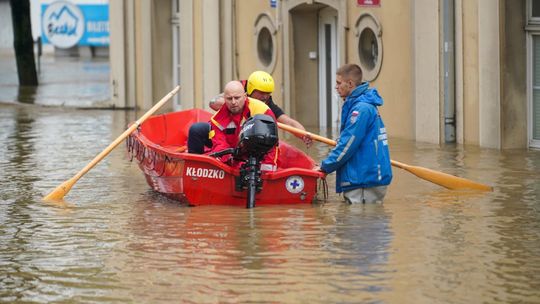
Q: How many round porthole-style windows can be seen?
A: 2